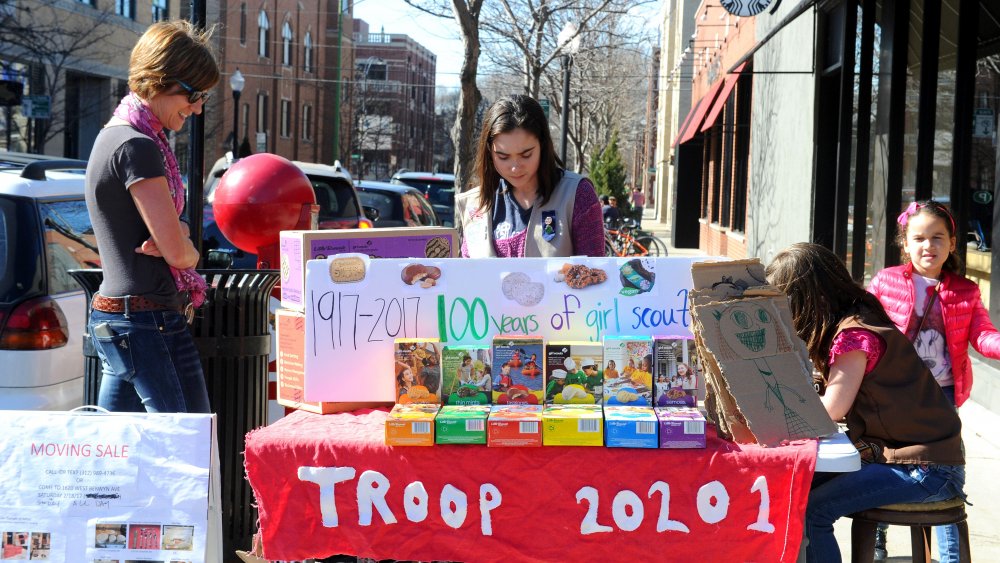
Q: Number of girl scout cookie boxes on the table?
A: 12